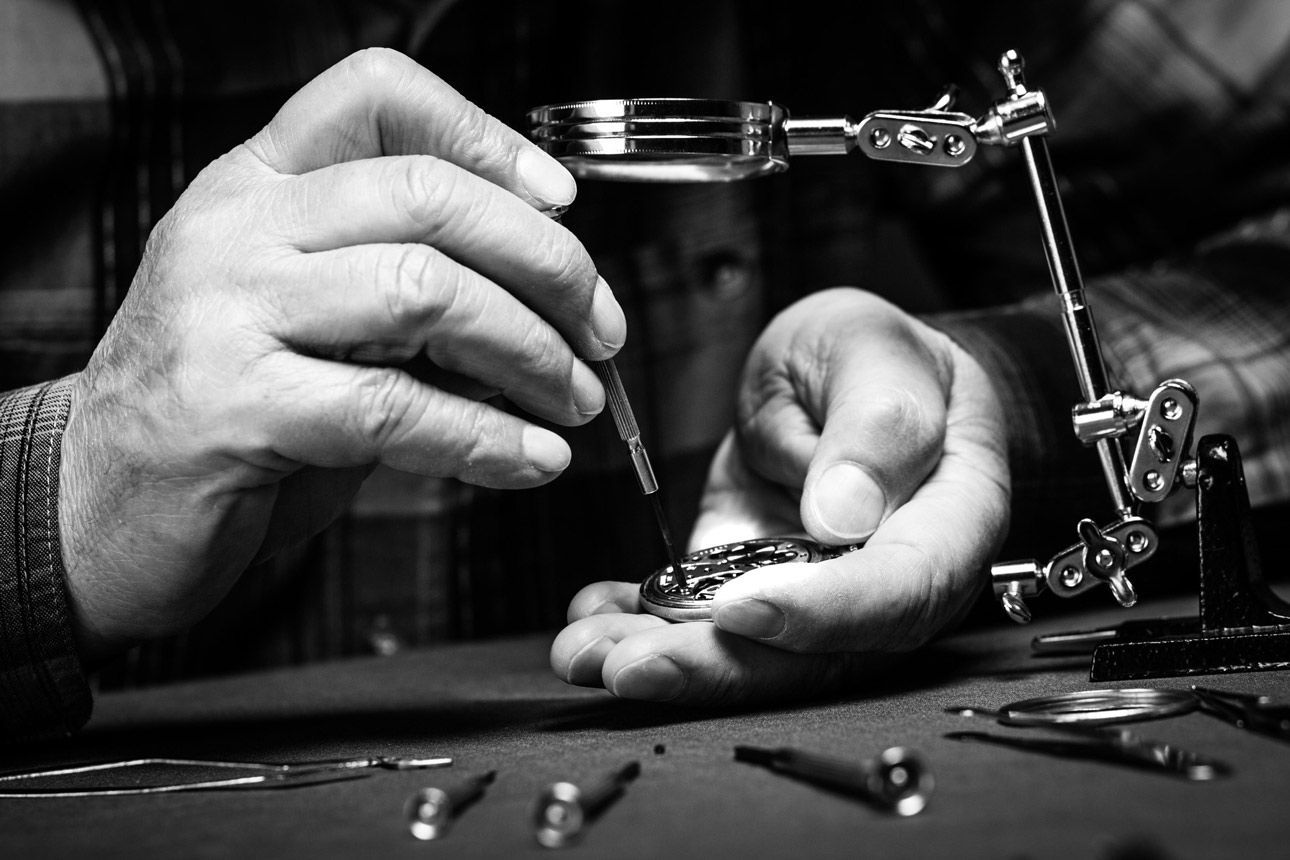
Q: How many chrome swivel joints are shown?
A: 3